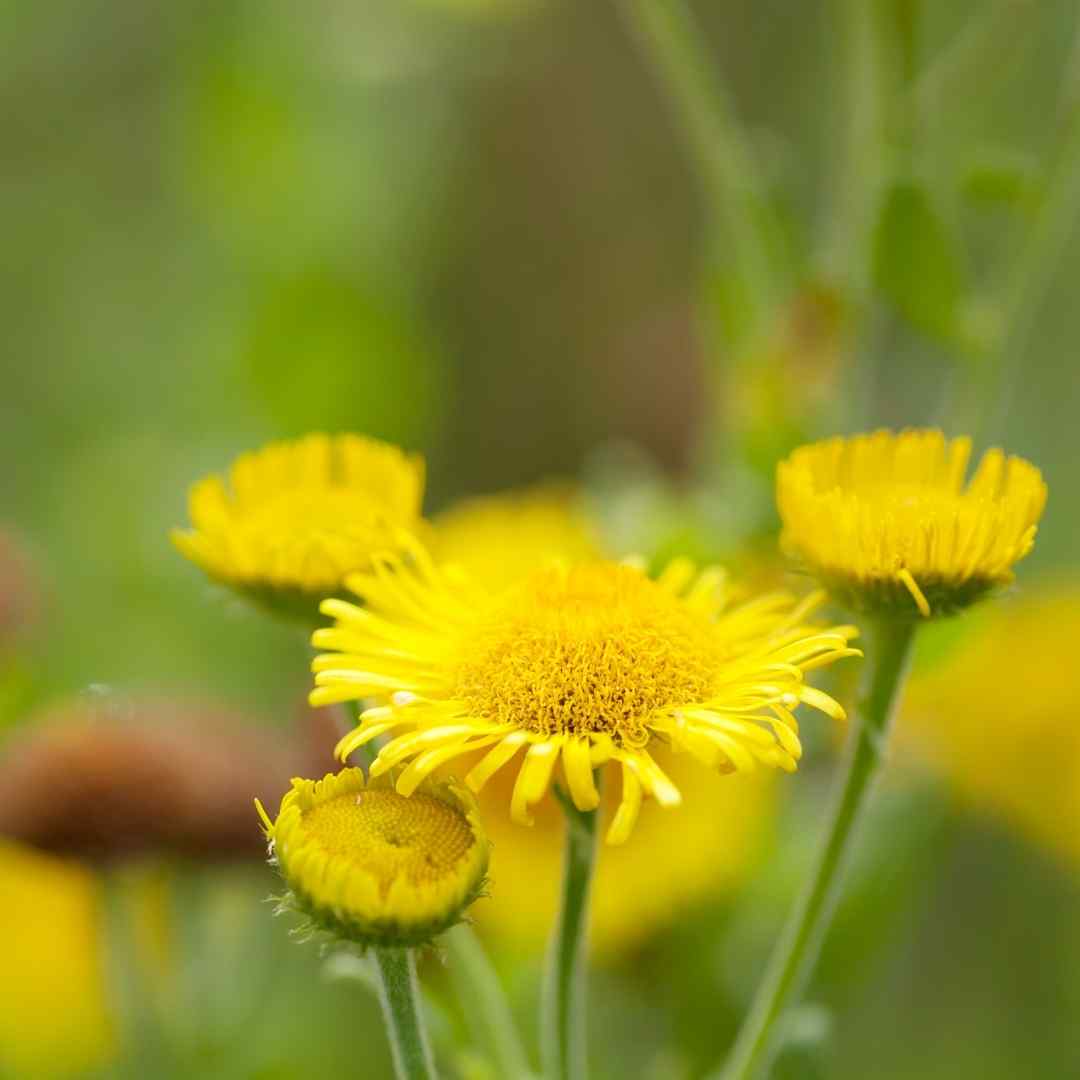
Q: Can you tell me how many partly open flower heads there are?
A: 3